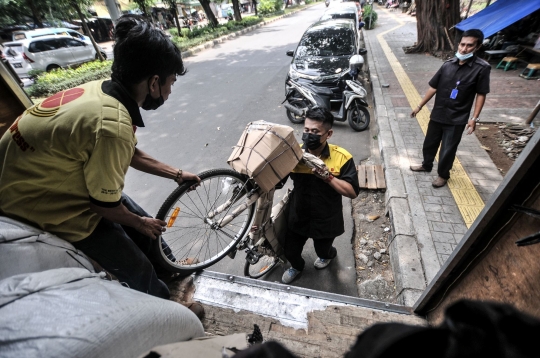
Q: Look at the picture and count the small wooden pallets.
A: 1